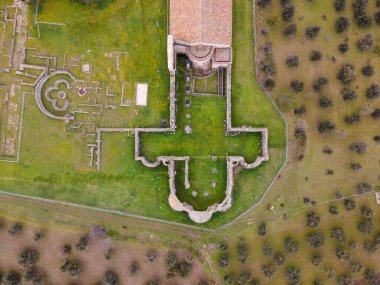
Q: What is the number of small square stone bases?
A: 11